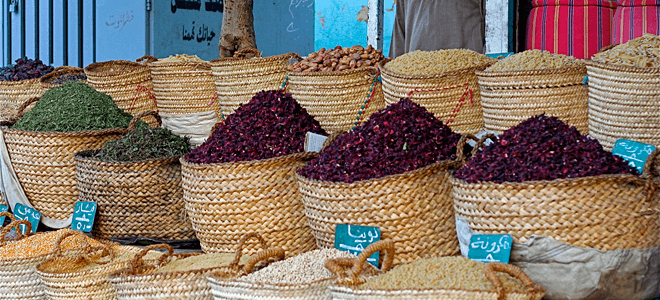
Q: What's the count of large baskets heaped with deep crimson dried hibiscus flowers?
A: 3